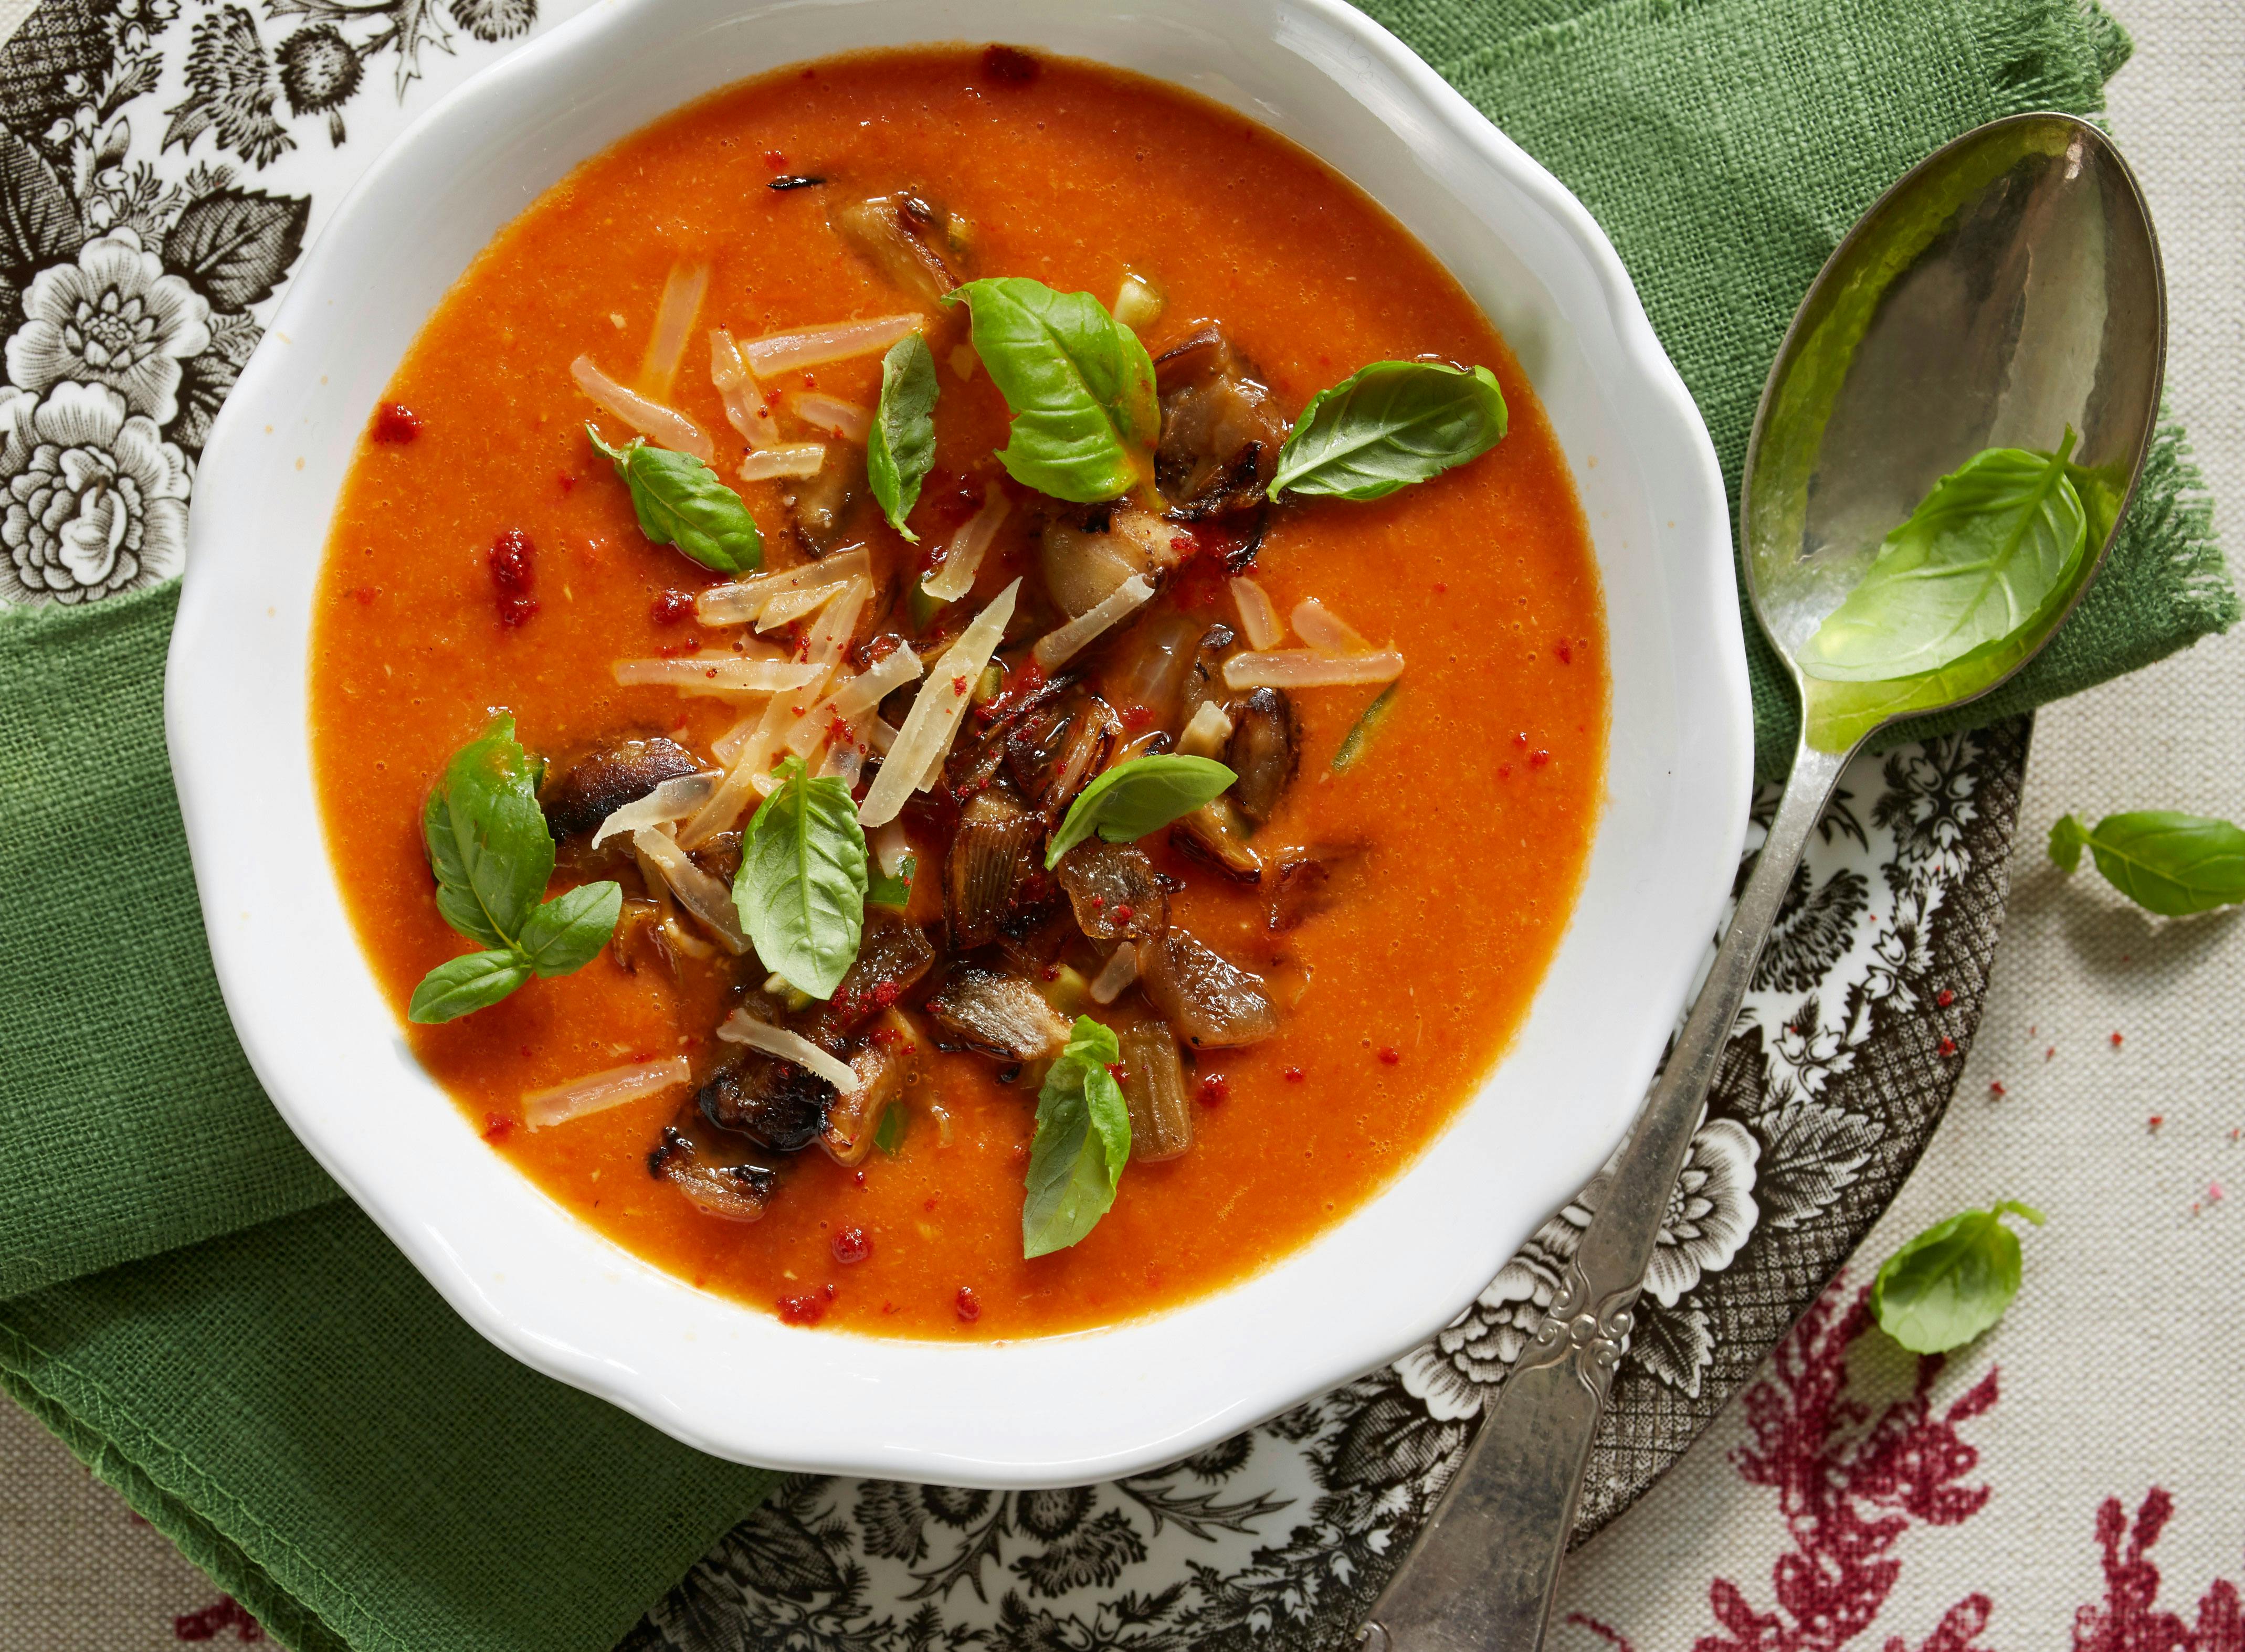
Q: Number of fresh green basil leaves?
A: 13